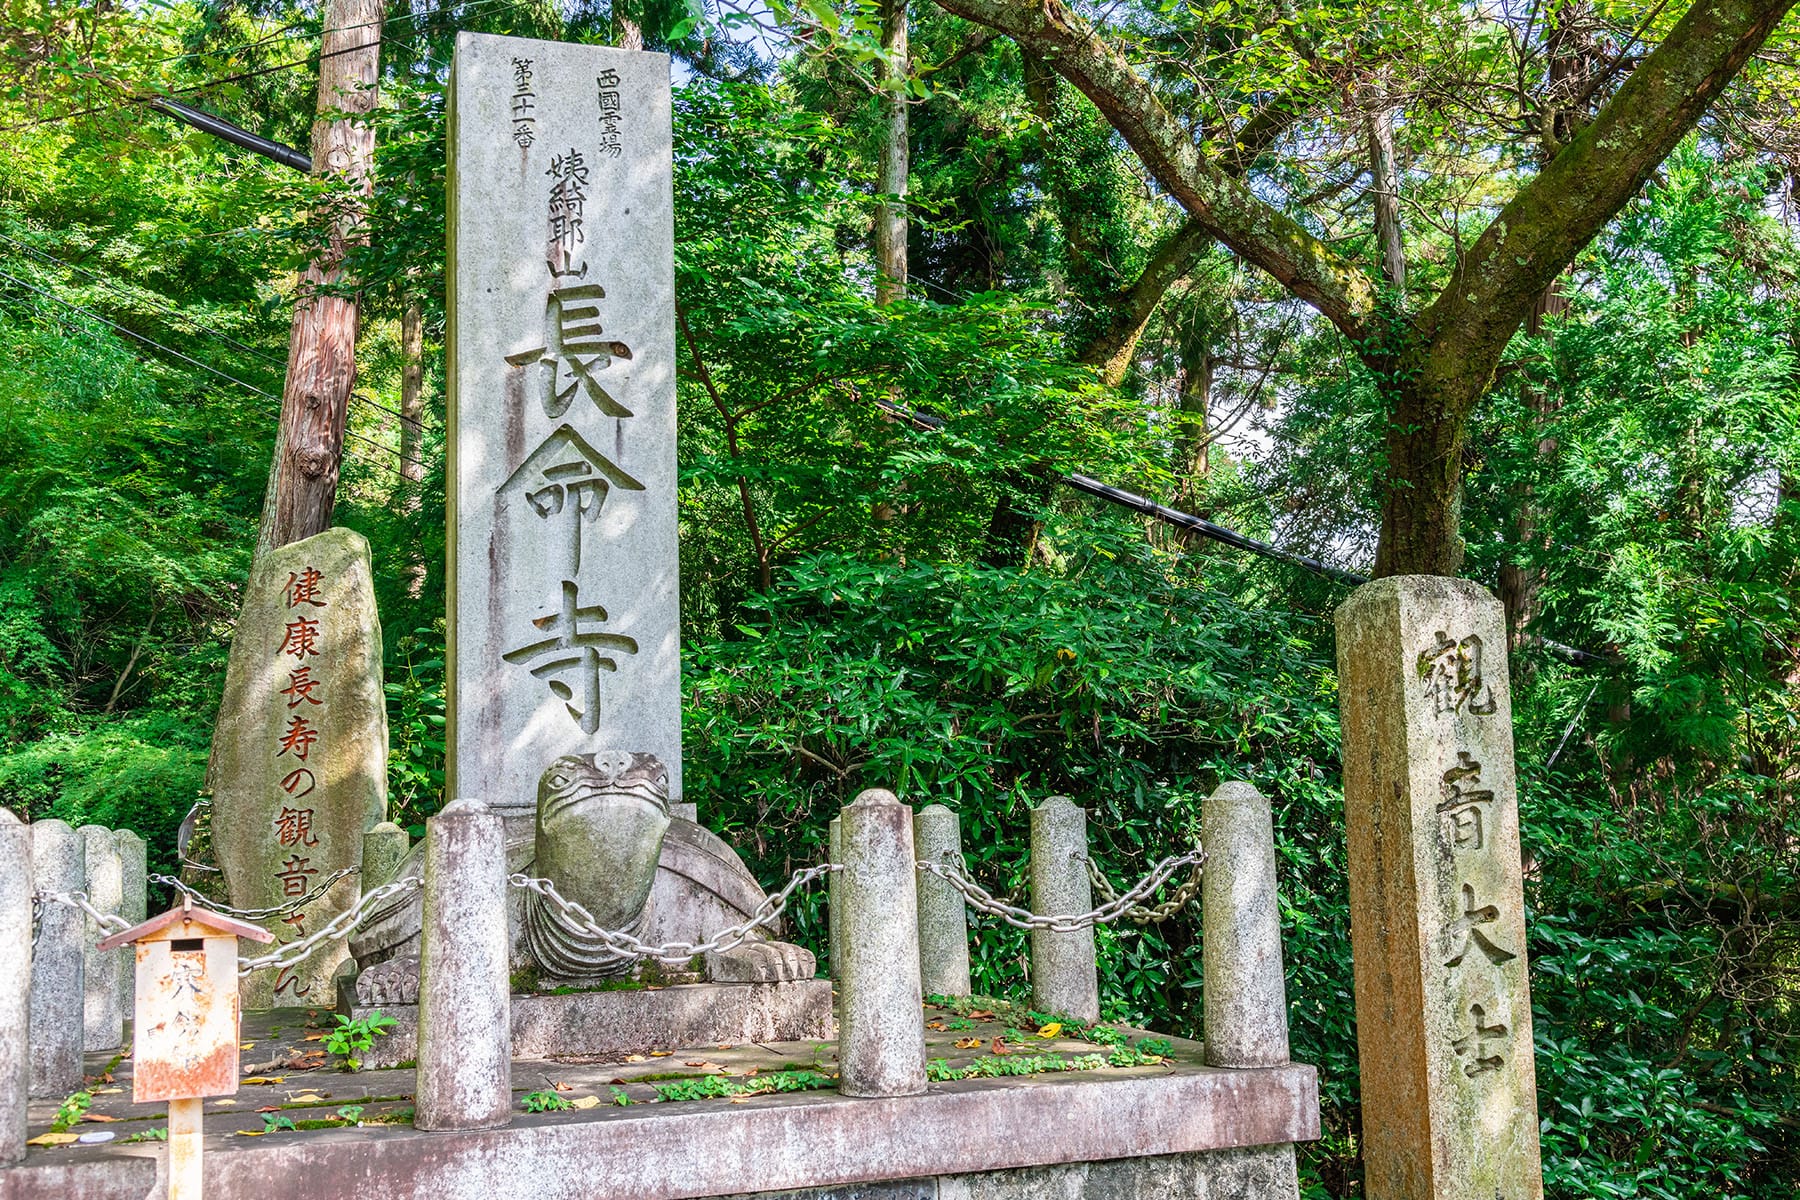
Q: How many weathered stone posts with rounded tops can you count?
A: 11